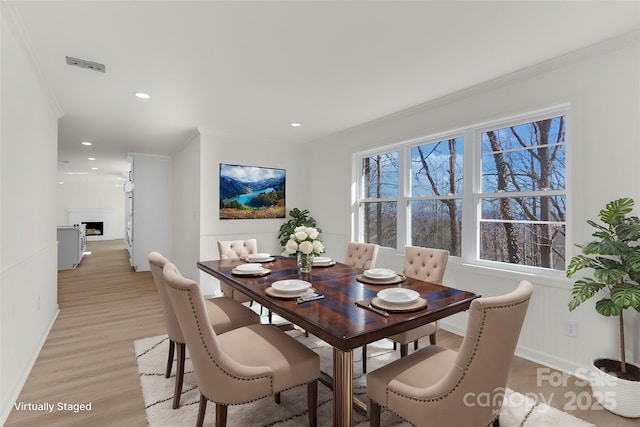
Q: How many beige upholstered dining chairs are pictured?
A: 6